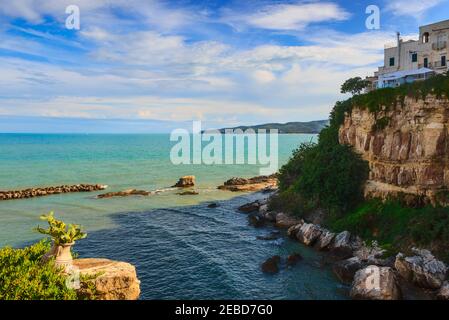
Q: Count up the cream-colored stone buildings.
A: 1